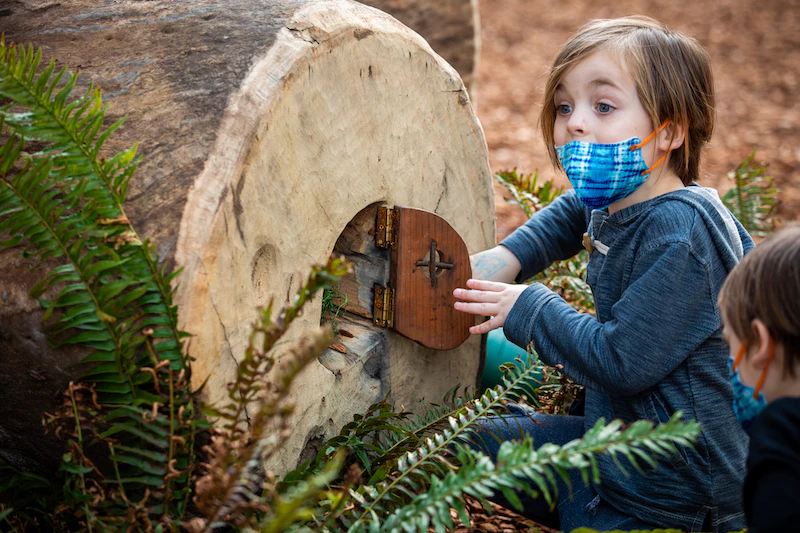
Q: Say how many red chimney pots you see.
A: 0